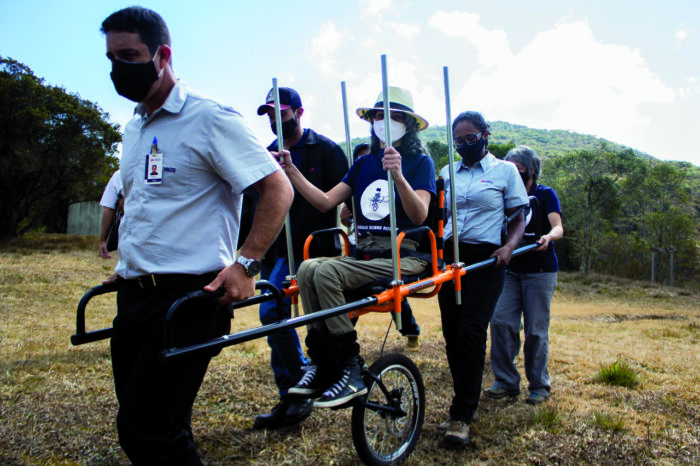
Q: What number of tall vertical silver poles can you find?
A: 4